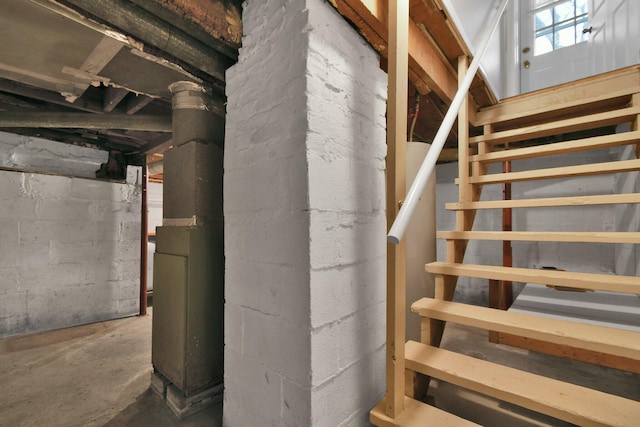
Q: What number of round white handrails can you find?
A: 1